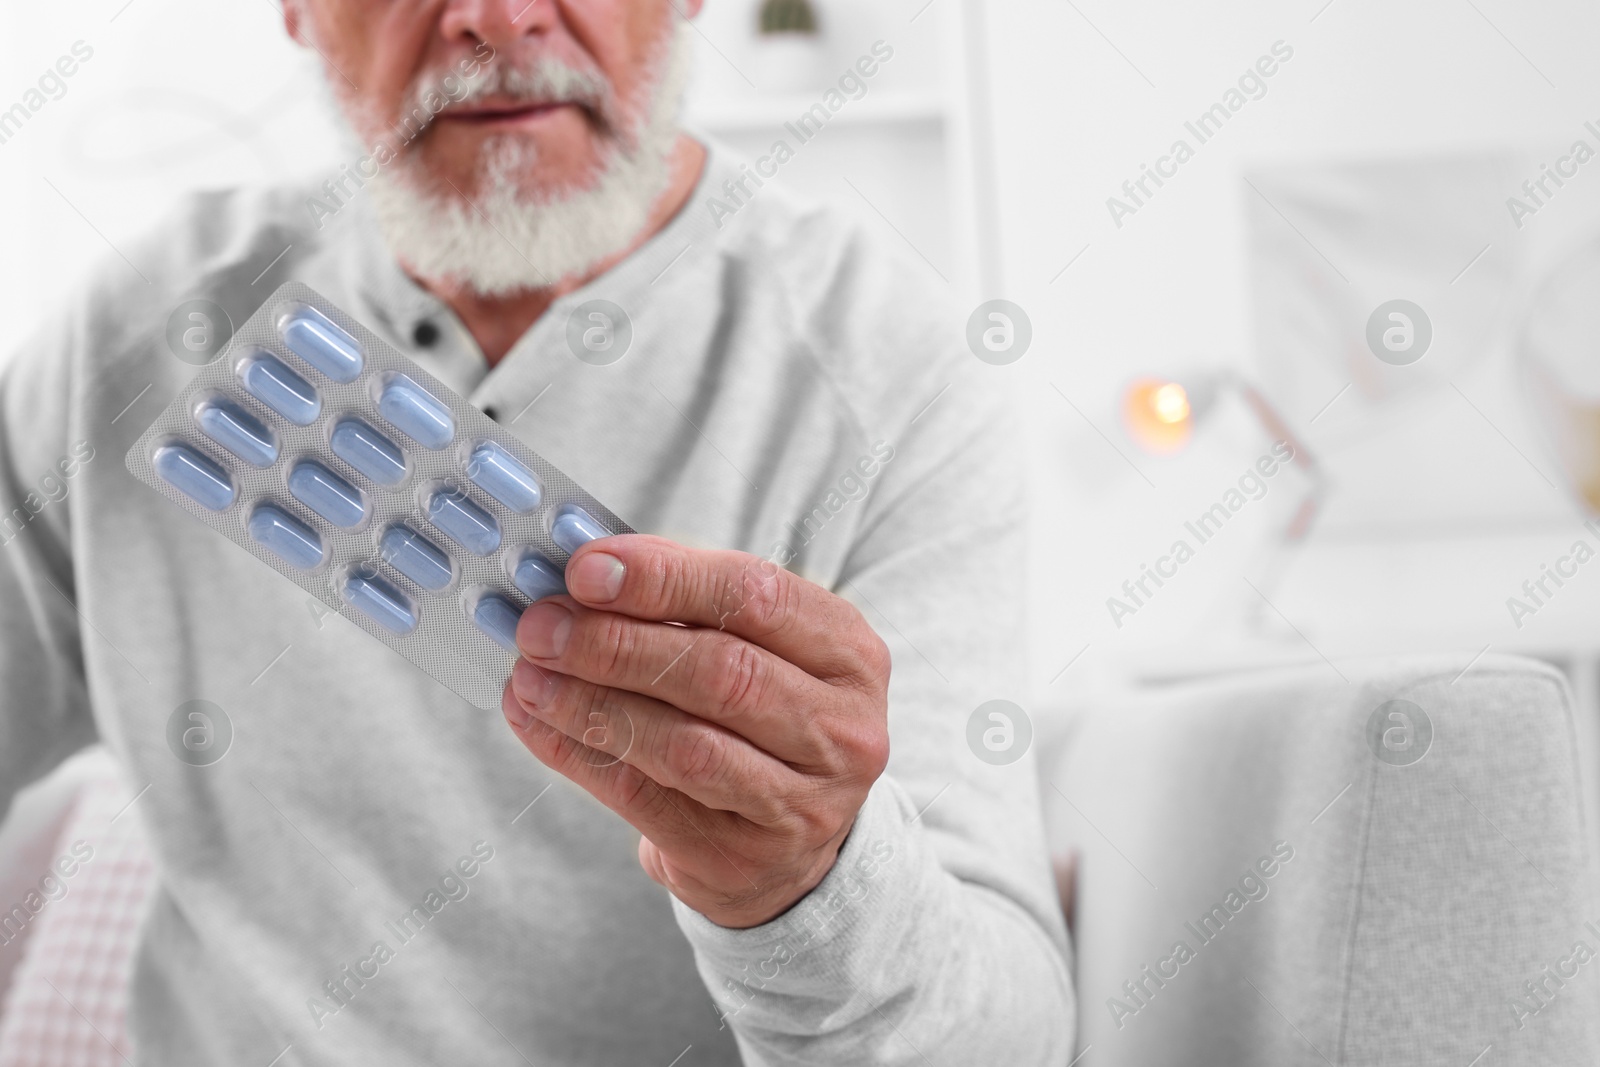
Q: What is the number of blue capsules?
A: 15